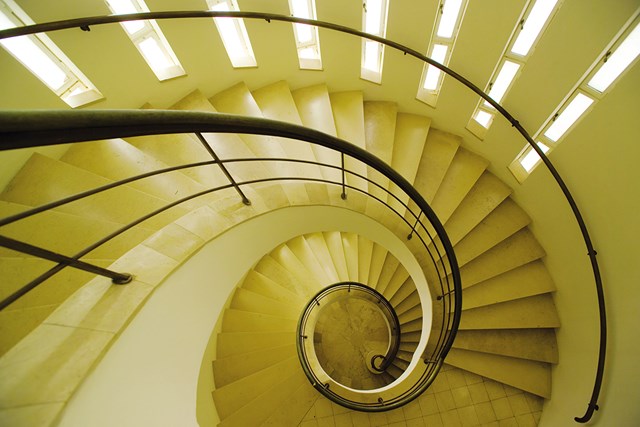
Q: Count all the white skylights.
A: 8